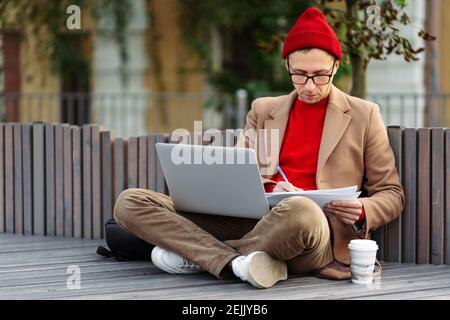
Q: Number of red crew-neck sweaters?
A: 1